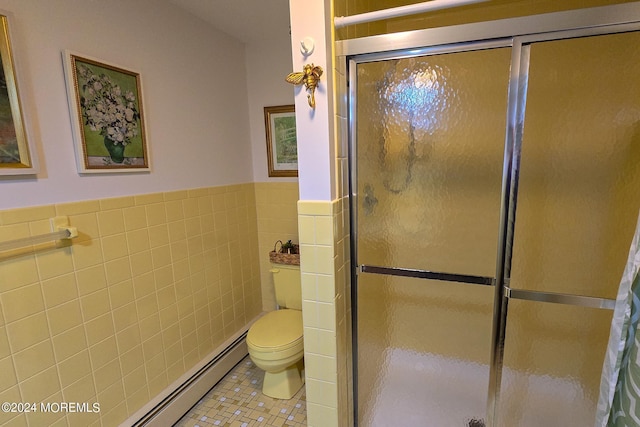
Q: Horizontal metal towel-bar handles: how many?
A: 2